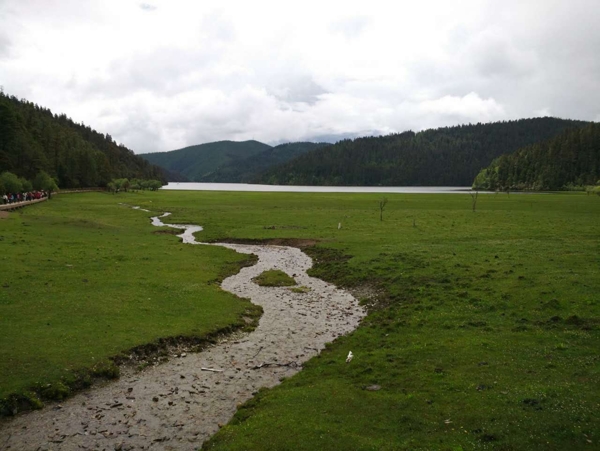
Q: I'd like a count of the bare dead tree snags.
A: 2